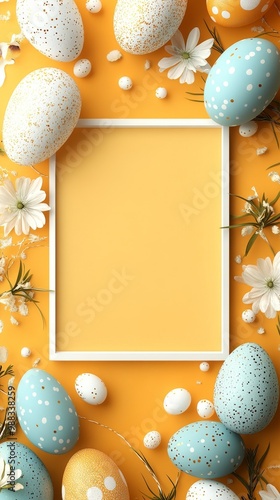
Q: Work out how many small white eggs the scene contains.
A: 12